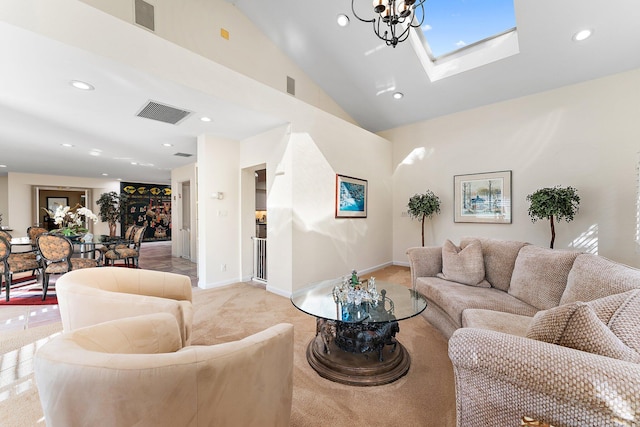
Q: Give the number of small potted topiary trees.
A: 2